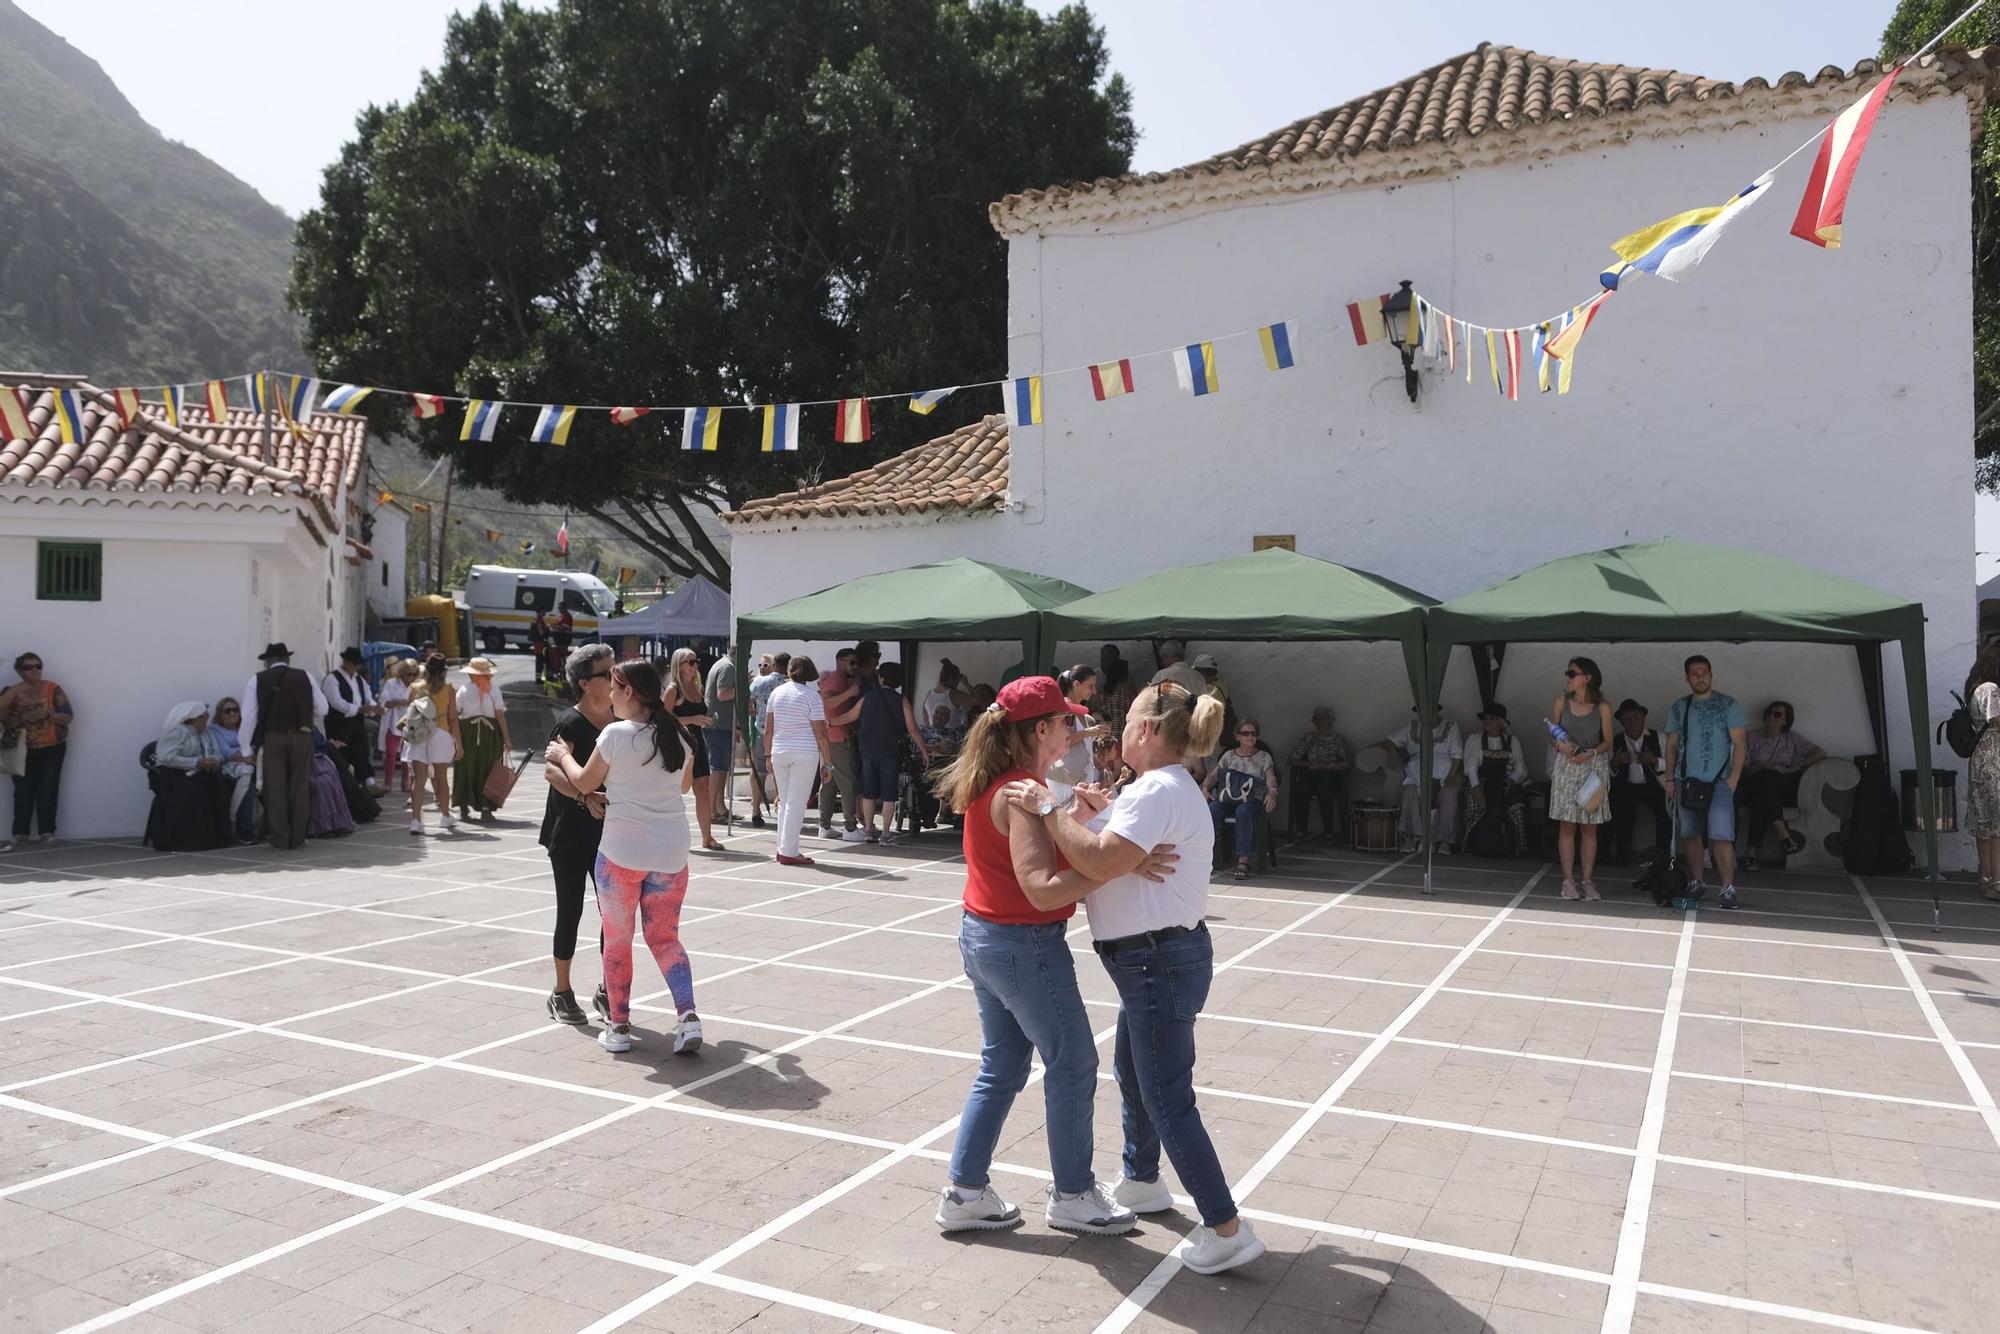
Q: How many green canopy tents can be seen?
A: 3